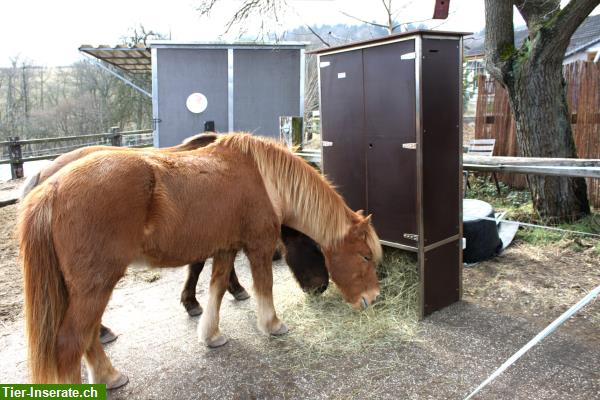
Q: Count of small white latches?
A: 5